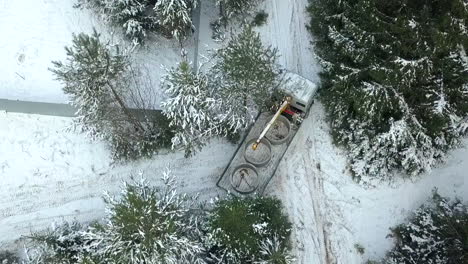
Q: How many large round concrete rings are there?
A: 3